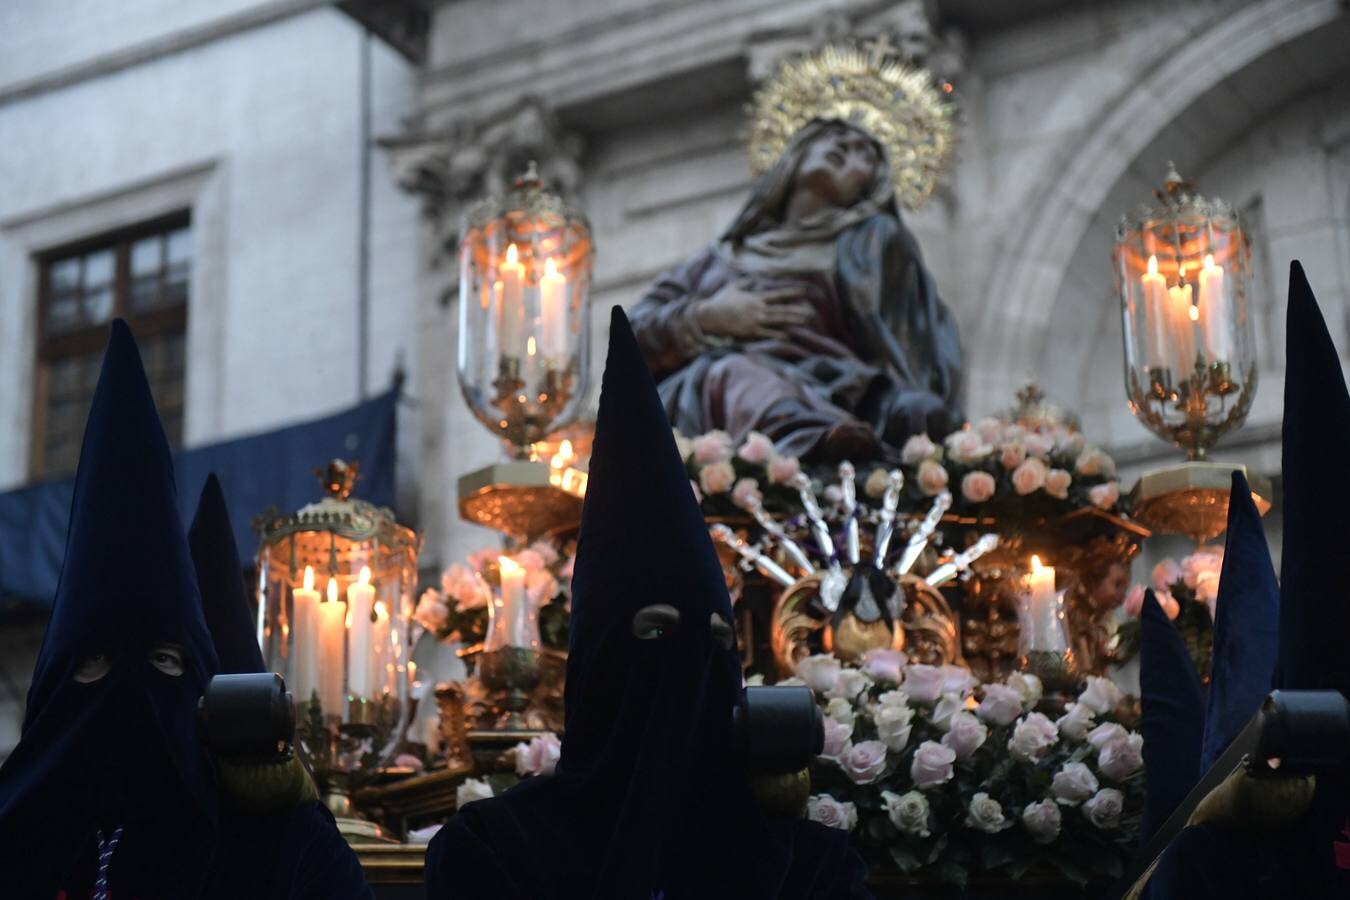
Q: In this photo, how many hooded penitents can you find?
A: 6